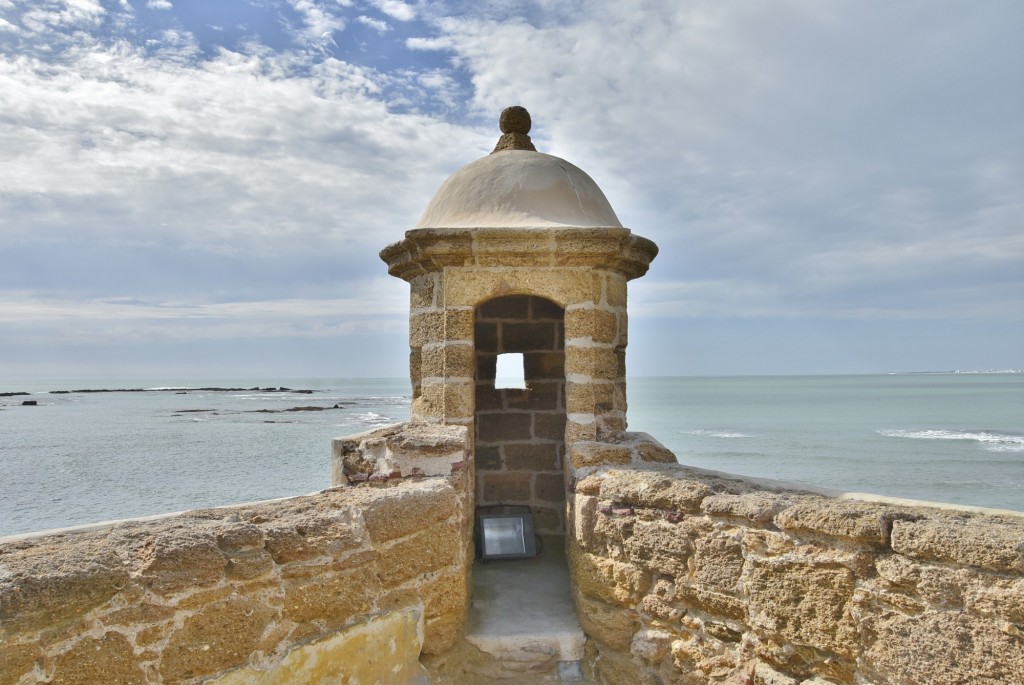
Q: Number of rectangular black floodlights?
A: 1